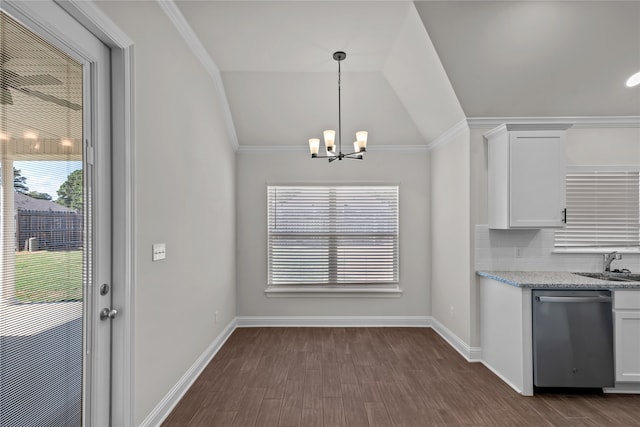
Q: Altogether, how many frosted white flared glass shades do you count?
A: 5